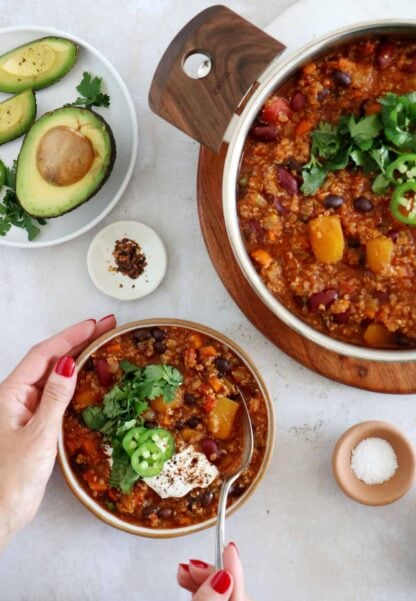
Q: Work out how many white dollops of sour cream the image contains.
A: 1